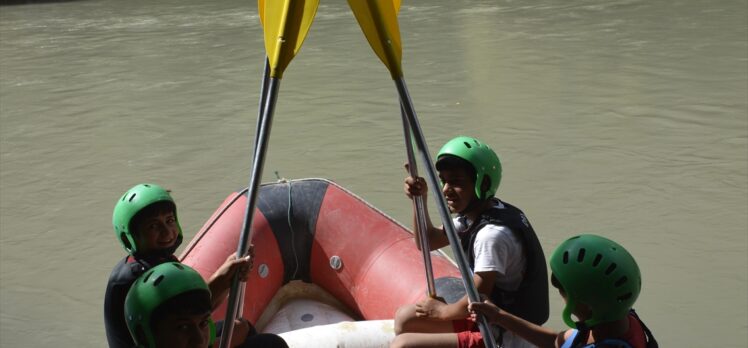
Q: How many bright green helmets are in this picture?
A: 4